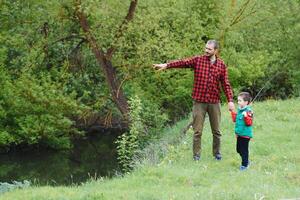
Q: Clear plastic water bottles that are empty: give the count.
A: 0